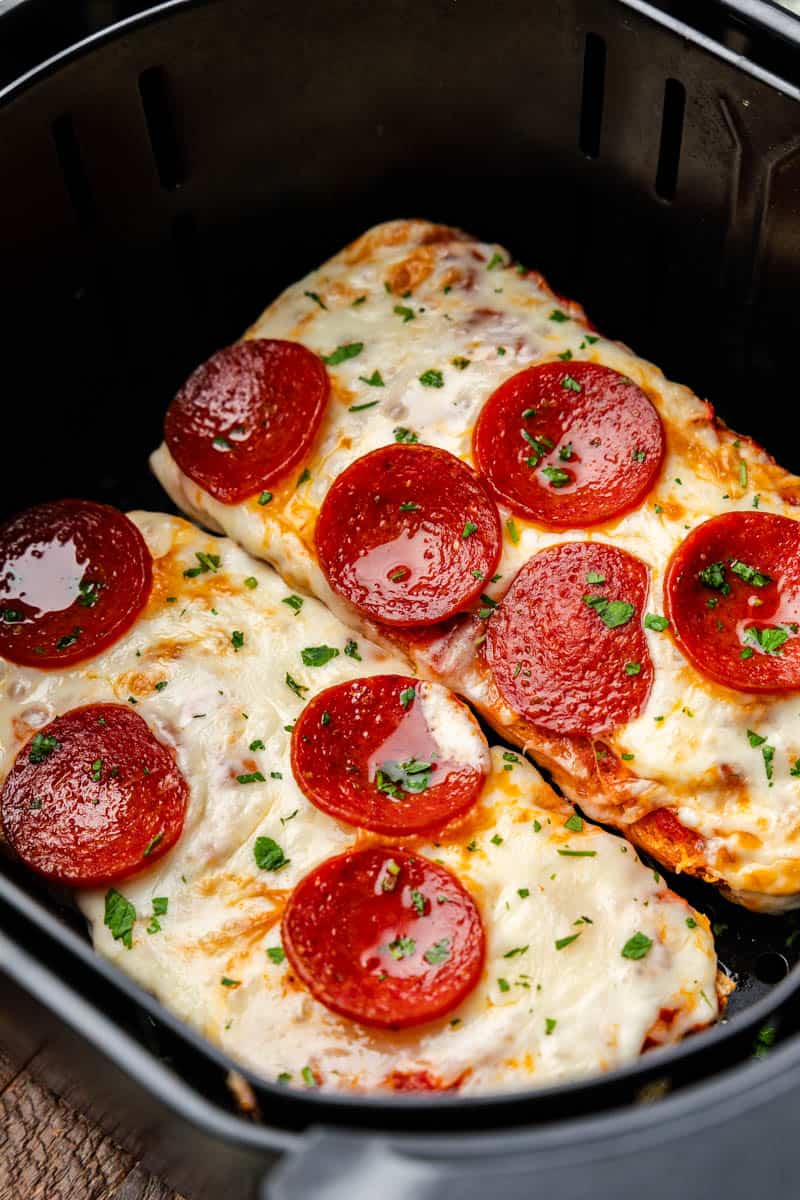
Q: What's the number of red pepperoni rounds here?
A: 9